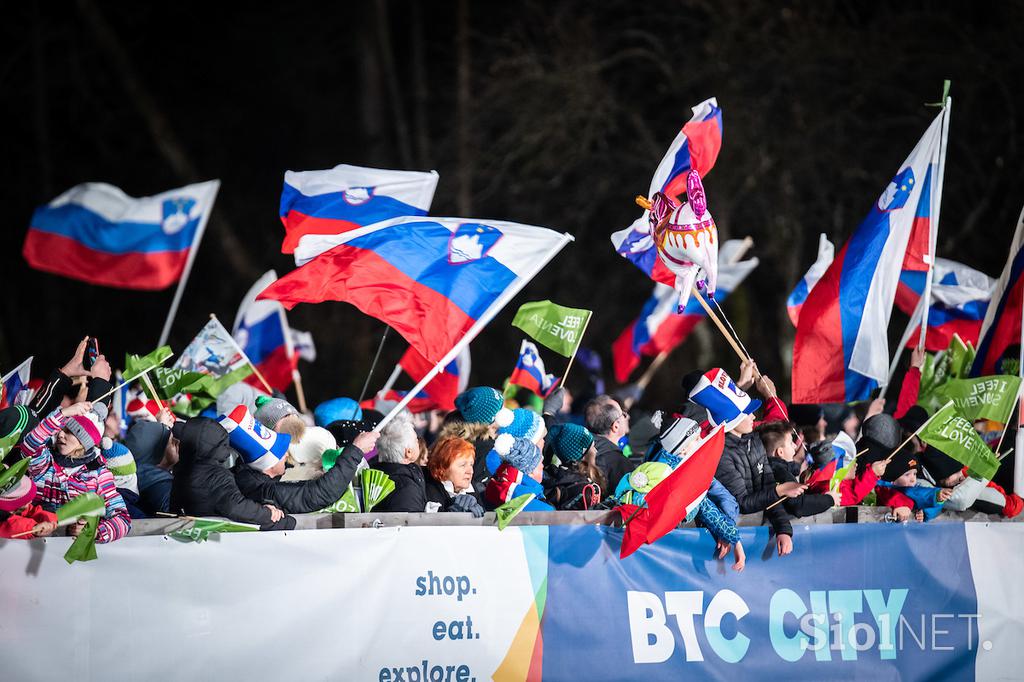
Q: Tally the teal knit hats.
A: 2